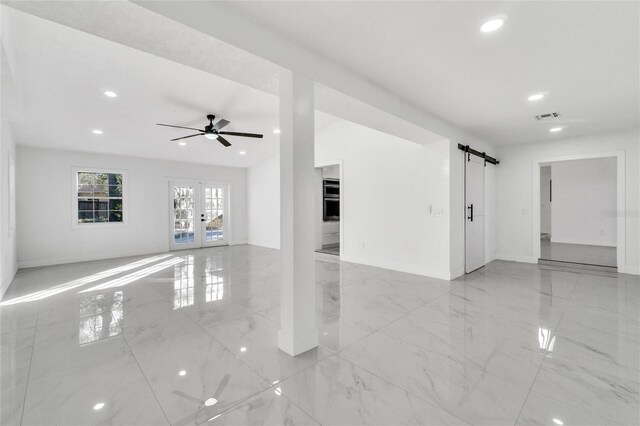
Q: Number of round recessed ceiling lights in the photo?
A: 8